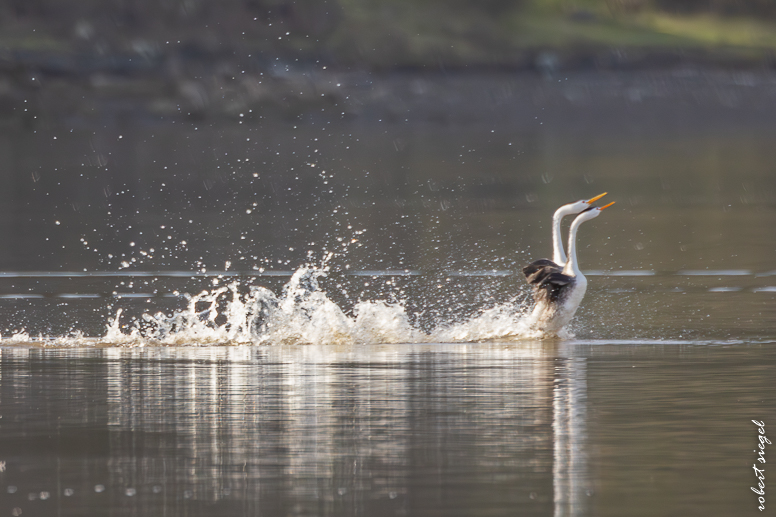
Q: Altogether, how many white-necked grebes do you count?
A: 2